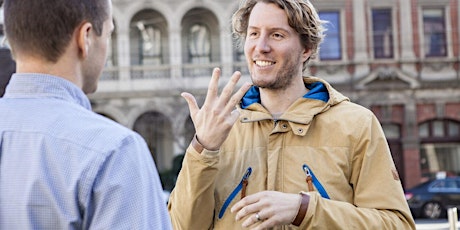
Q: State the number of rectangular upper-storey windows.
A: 3